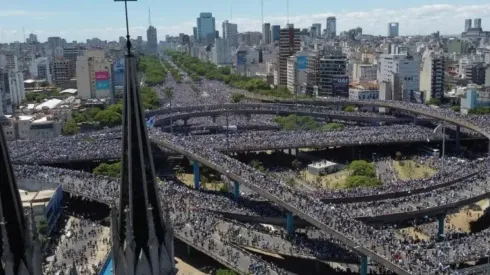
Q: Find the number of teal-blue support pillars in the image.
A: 5